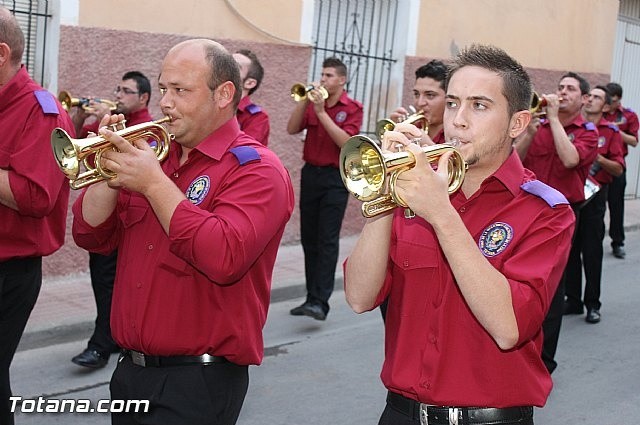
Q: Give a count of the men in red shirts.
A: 10